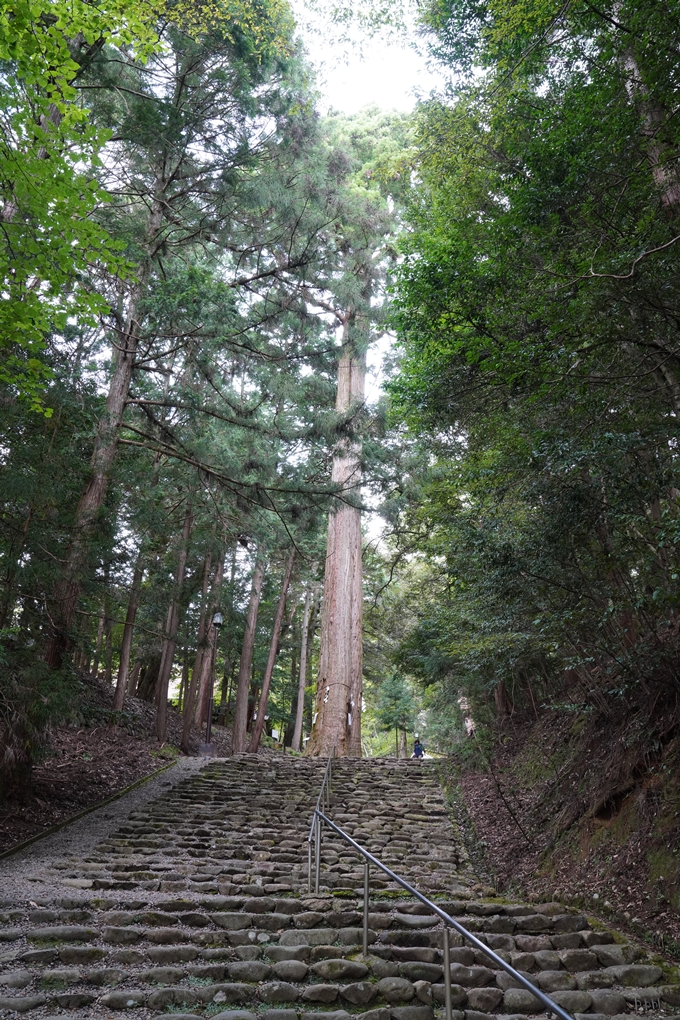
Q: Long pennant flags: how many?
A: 0